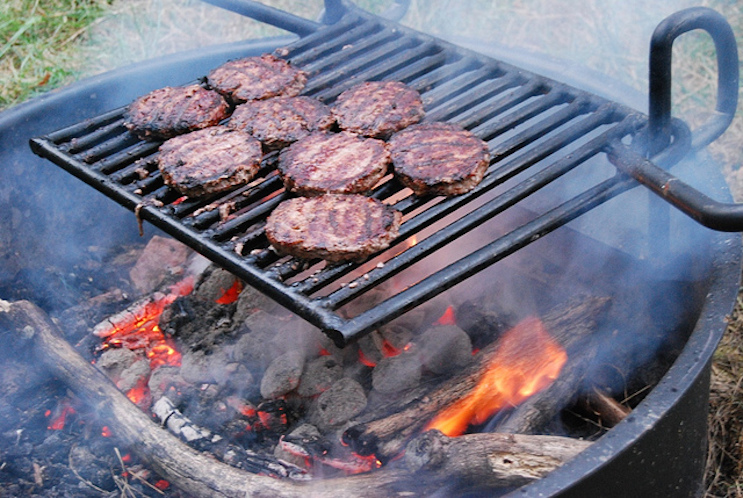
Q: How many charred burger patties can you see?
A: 8